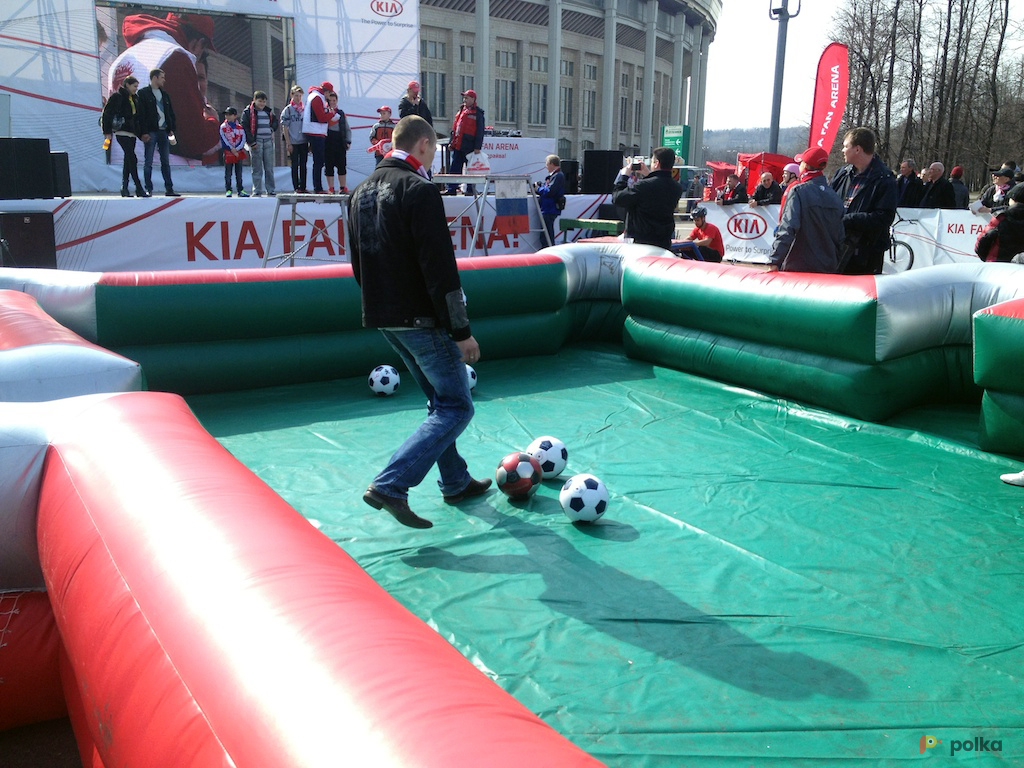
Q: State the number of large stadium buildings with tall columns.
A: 1